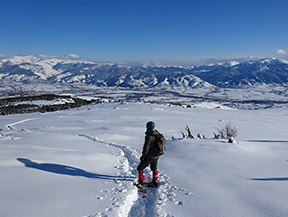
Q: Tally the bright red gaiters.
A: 2